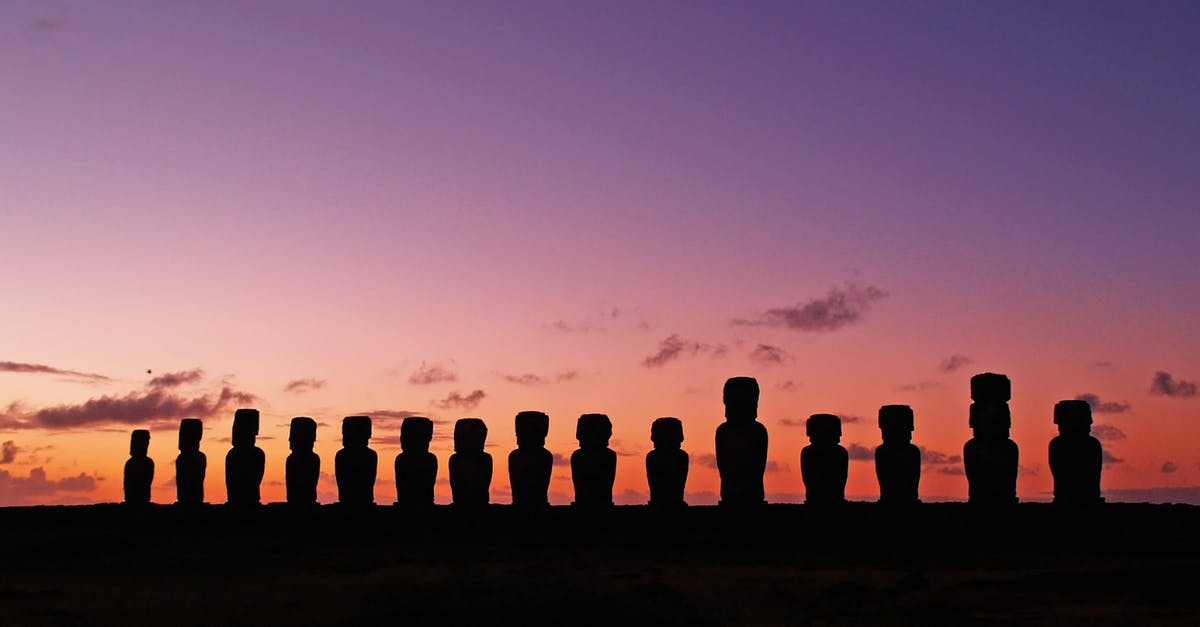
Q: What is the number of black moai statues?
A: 15